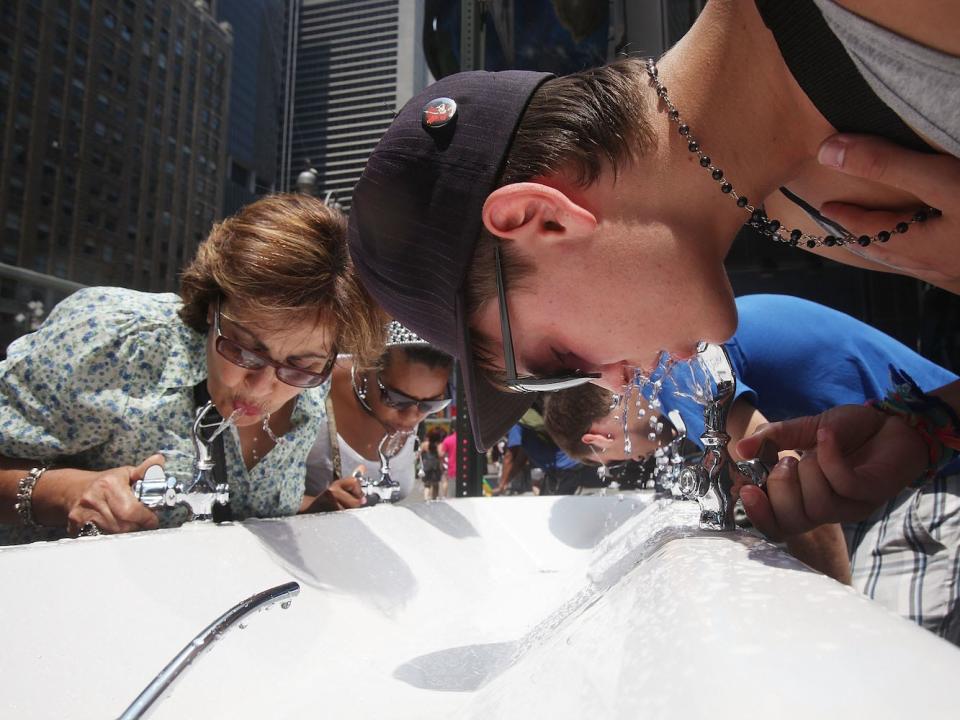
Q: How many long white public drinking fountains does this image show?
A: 1